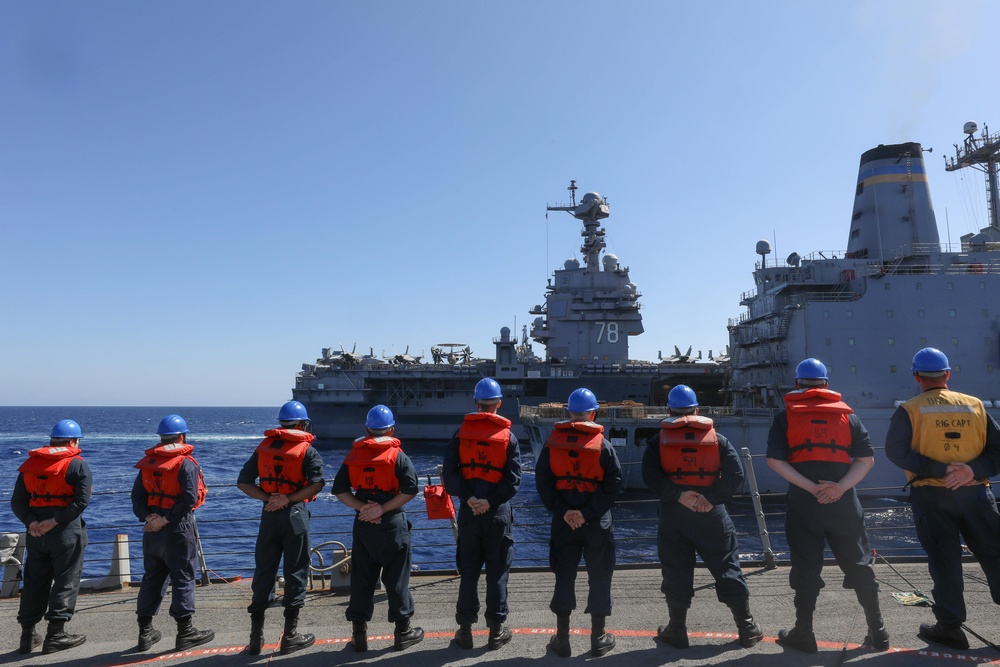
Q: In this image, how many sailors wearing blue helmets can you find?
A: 9